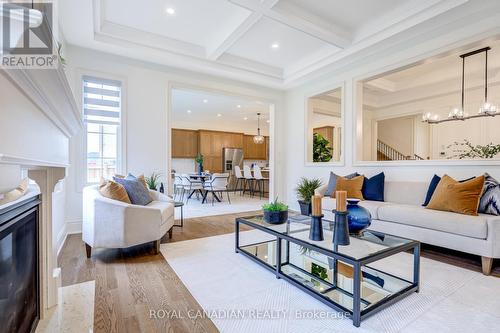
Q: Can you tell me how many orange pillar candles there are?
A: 2